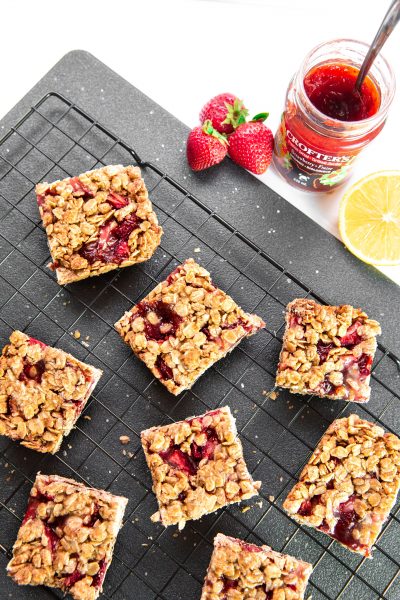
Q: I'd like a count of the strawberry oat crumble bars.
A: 8